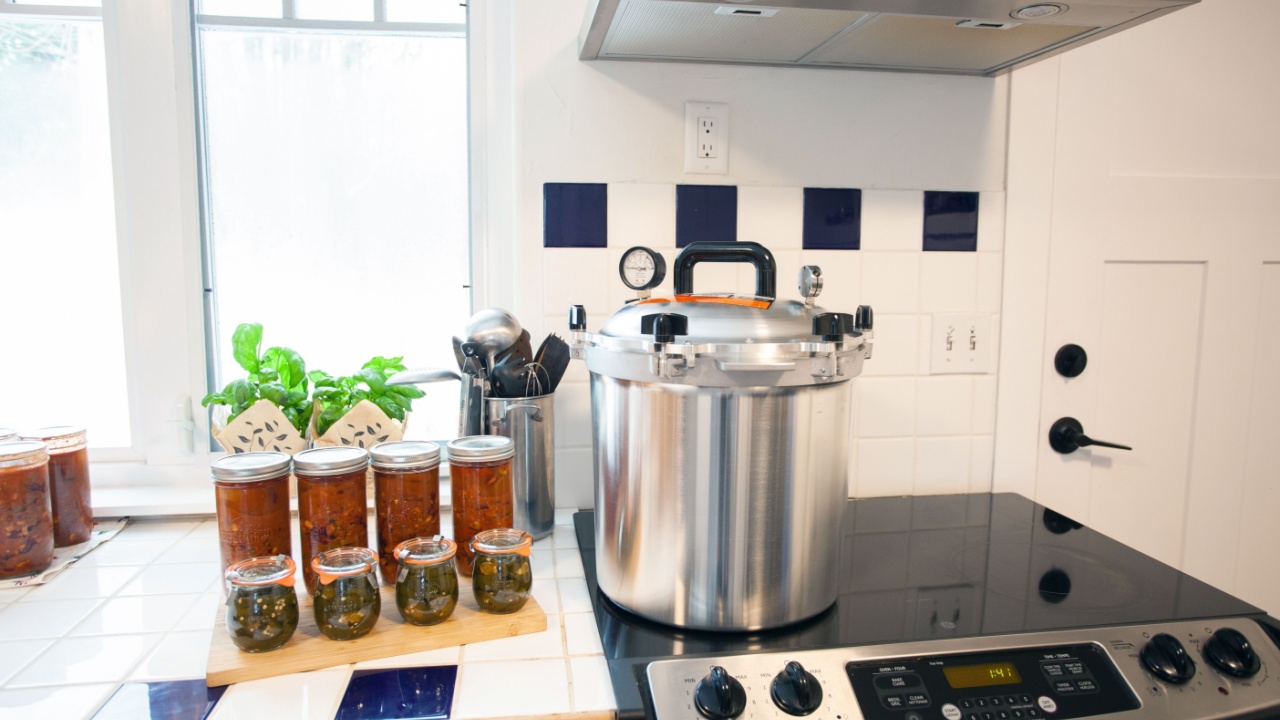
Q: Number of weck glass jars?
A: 4